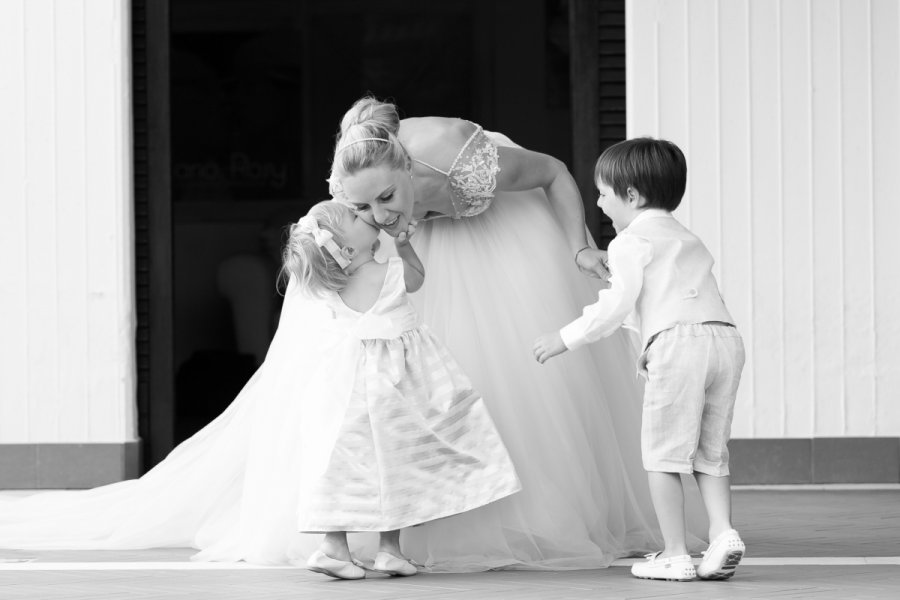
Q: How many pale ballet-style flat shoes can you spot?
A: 2